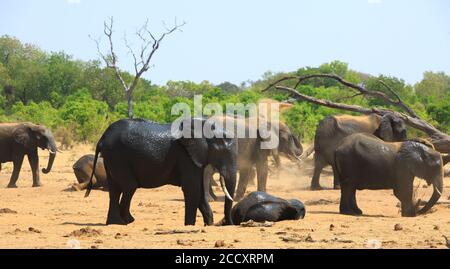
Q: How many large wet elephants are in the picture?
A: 1